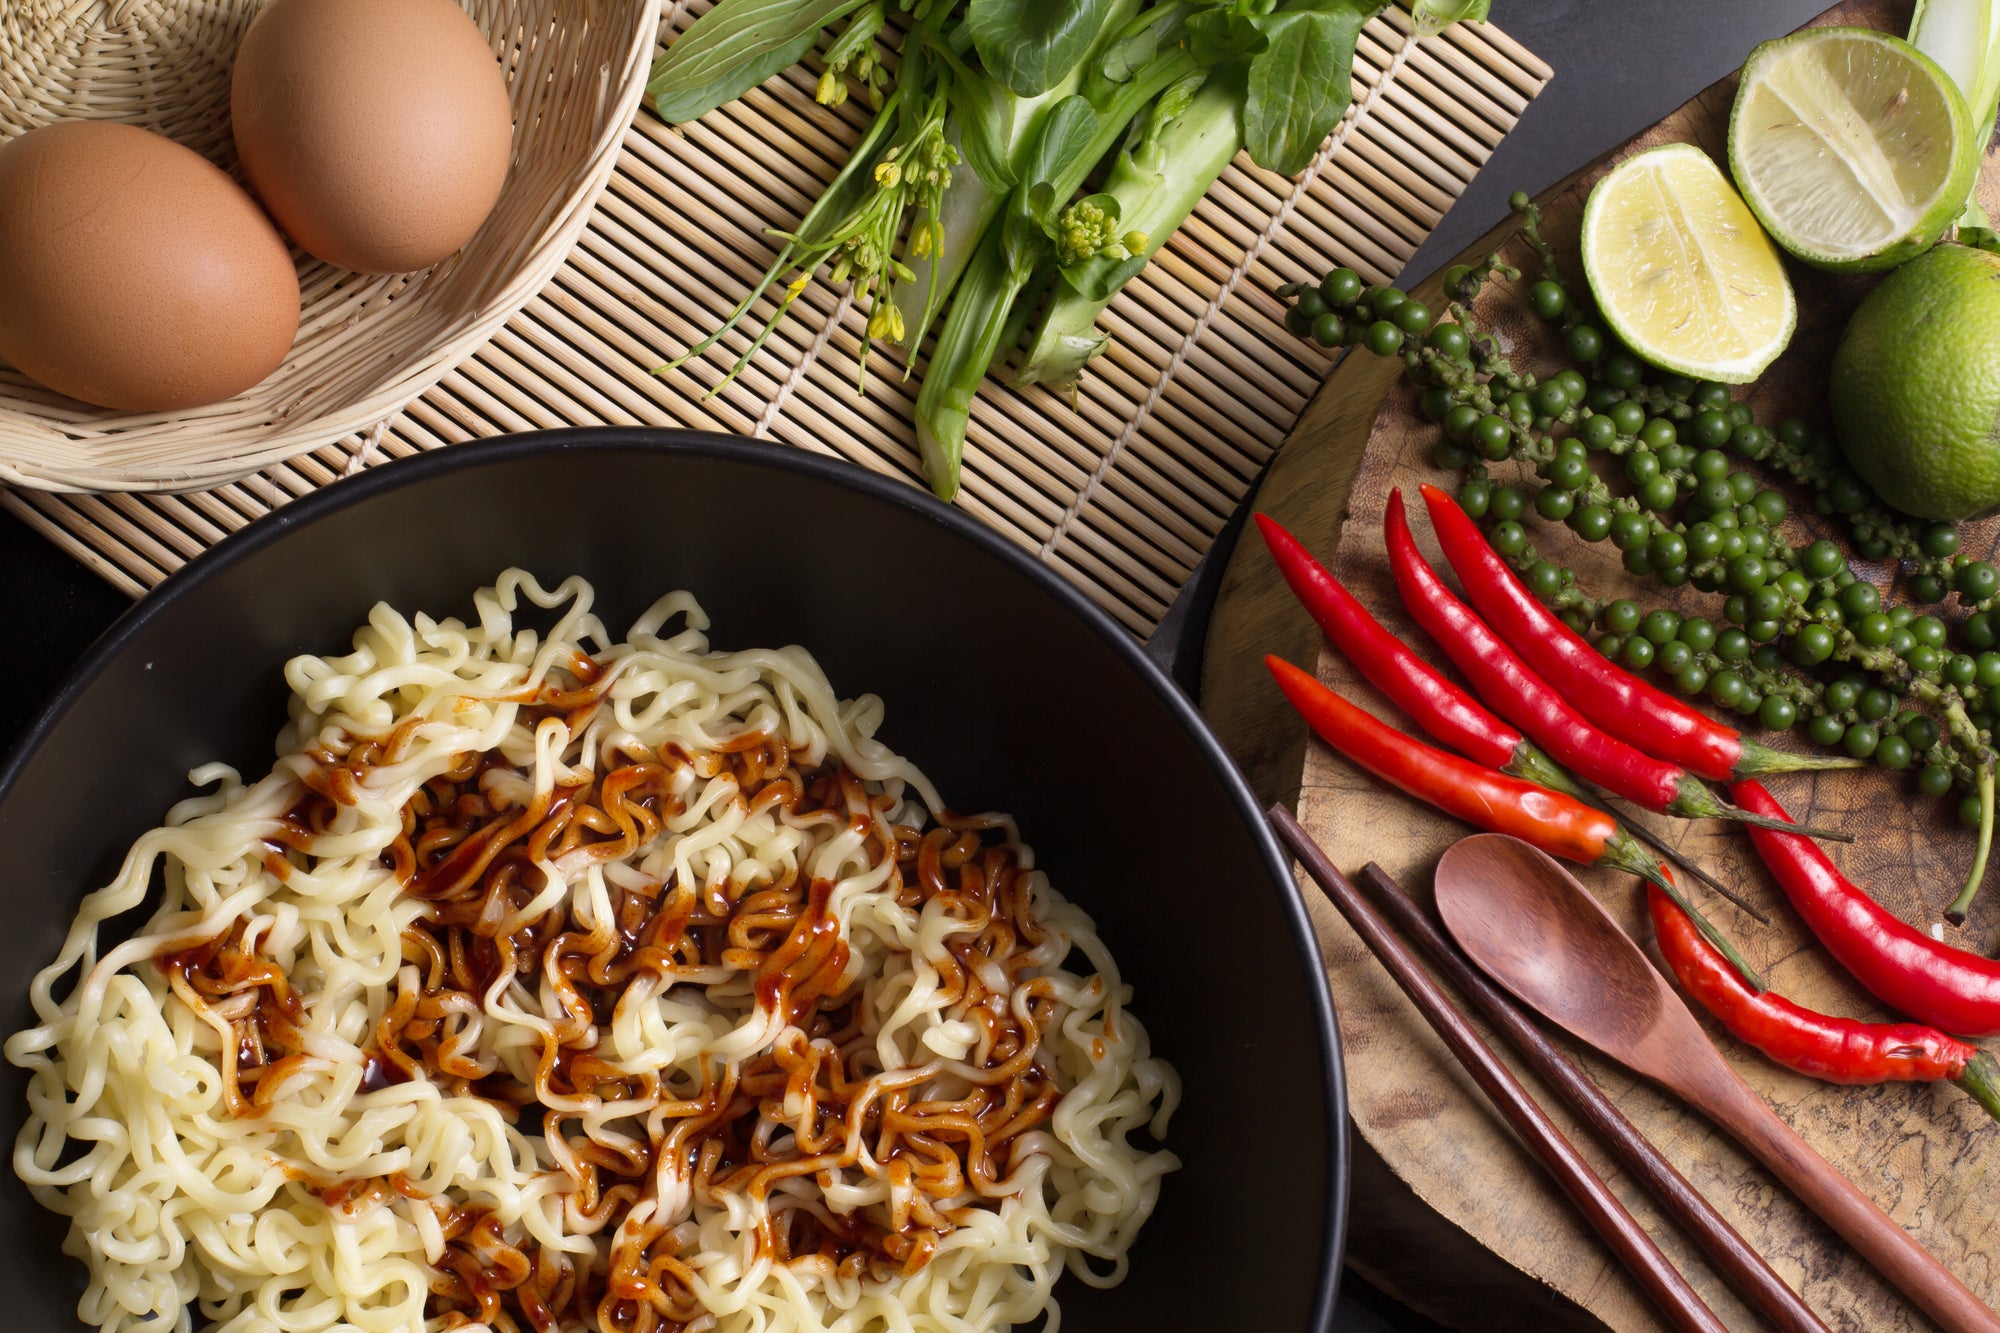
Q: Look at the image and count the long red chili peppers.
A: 6